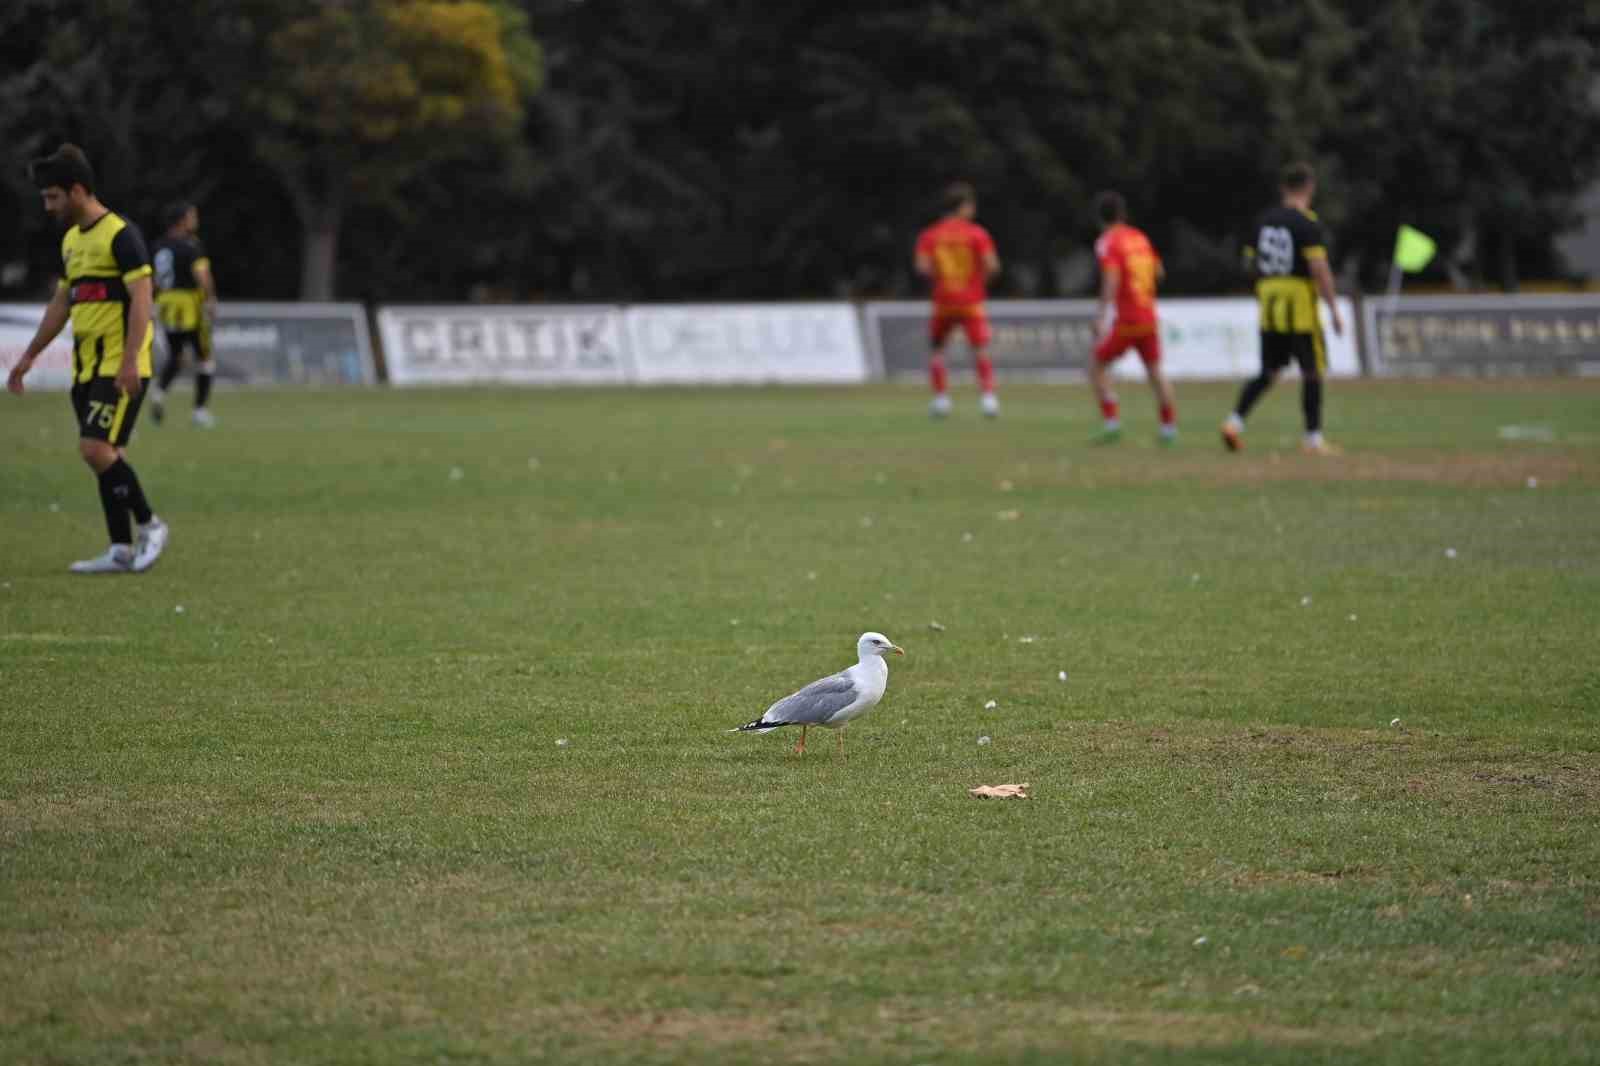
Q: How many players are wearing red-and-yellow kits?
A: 2